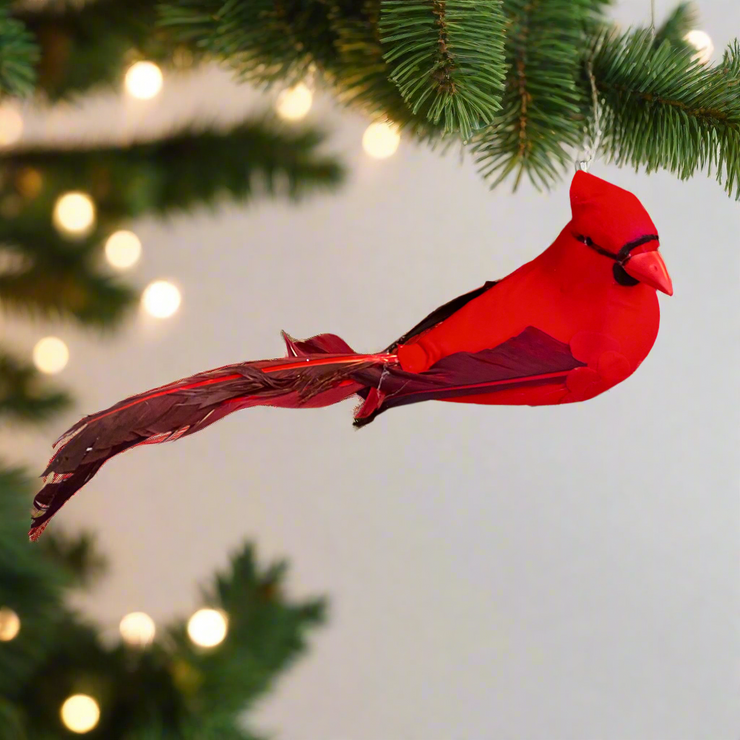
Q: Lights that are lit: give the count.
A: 13